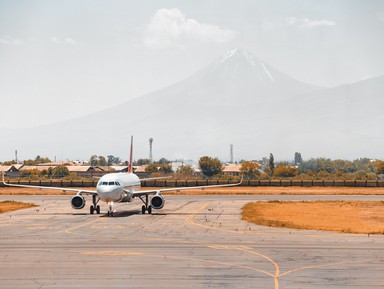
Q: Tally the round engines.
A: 2